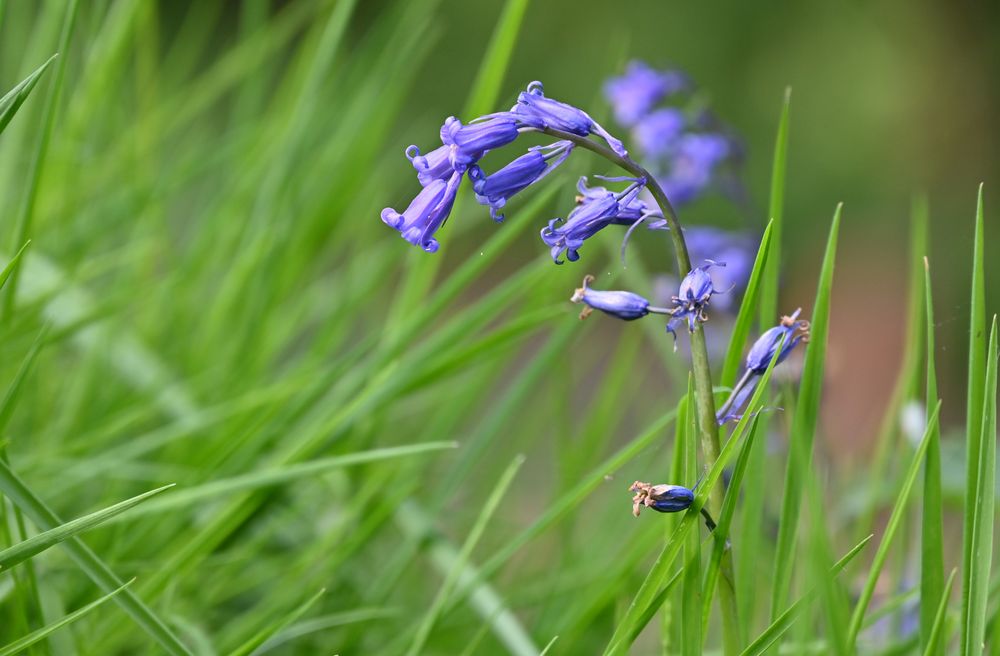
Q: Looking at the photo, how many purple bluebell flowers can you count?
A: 11